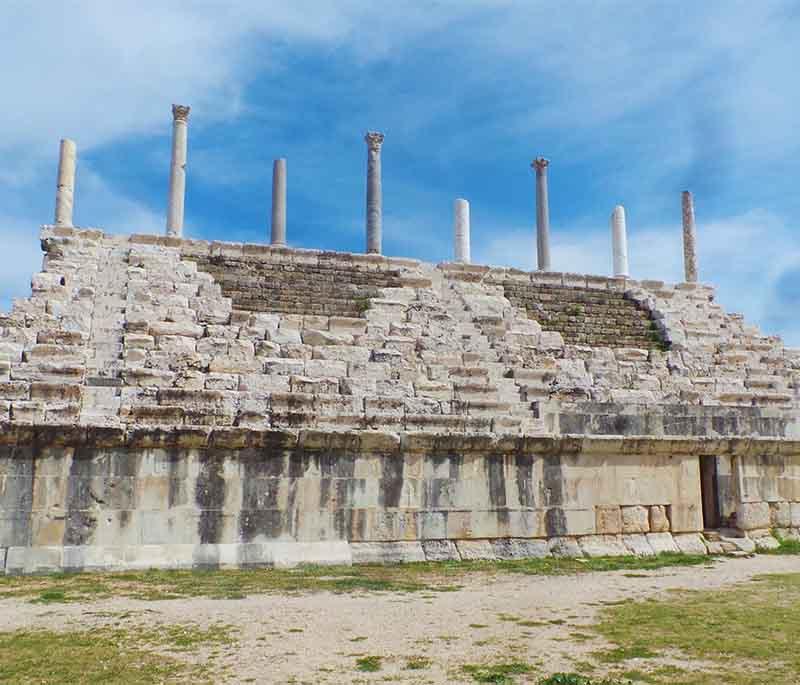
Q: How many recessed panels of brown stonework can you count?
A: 2